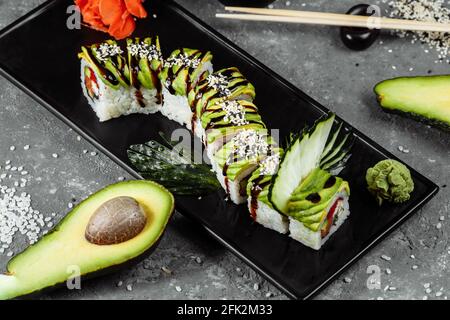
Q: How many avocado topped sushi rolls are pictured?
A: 8